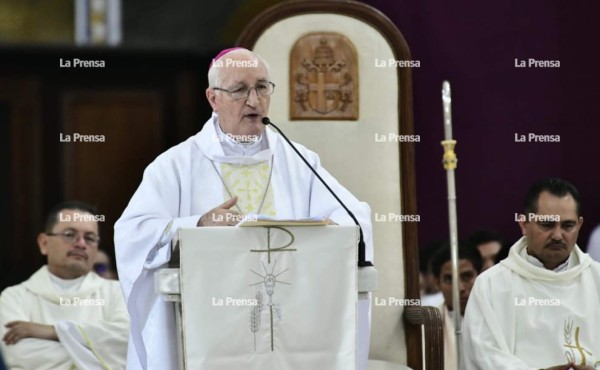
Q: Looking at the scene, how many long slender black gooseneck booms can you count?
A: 1